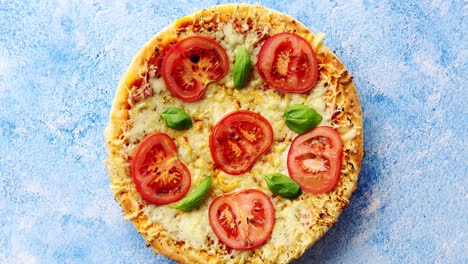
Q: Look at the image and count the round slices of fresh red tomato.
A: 6